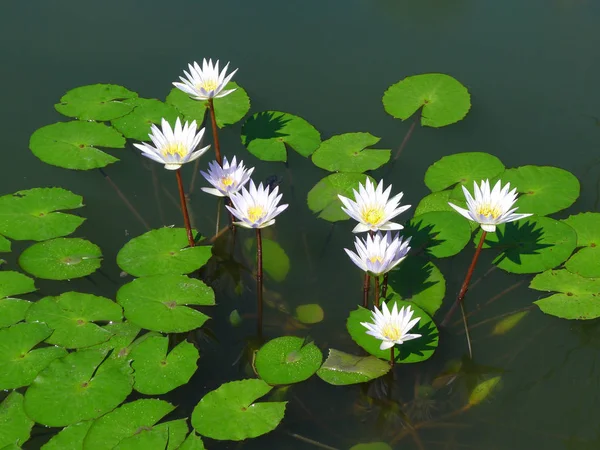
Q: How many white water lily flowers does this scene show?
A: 8